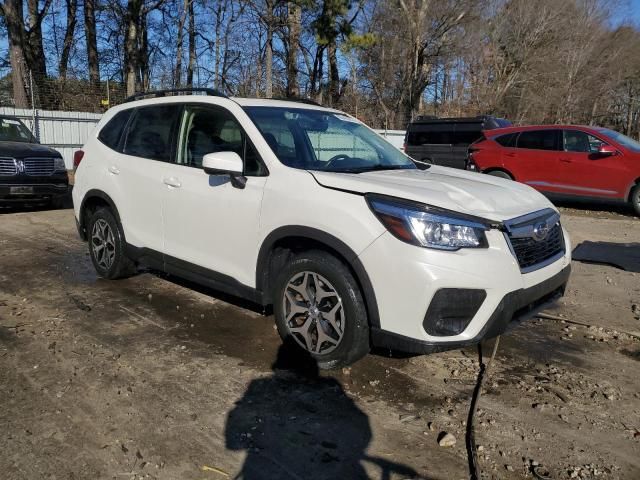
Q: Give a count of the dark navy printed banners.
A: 0